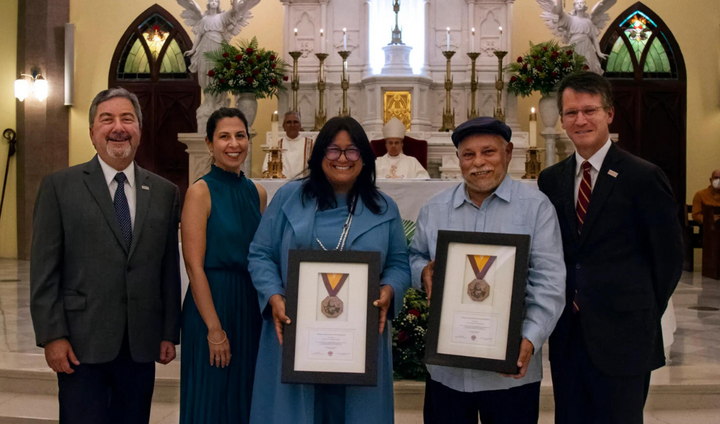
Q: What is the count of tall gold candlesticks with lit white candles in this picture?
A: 6